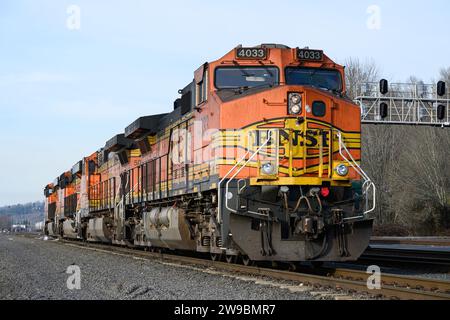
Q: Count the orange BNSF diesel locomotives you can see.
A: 4